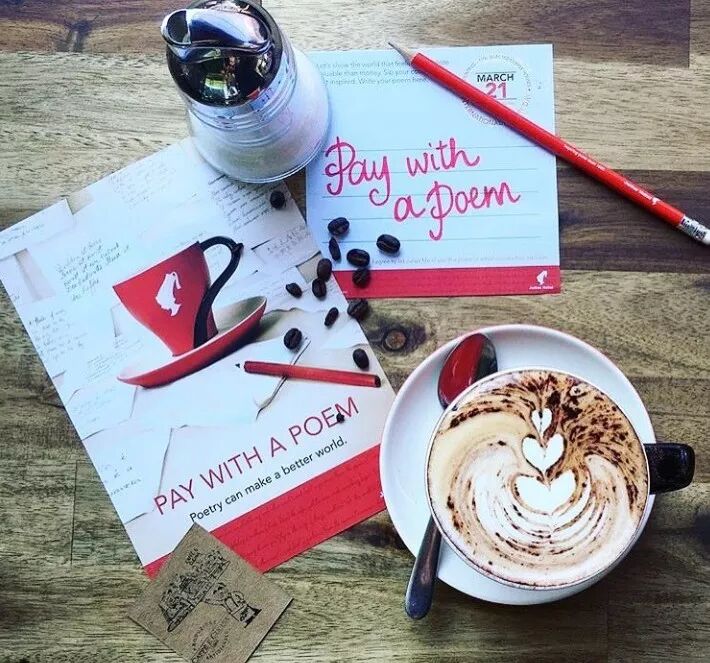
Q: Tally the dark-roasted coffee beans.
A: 13